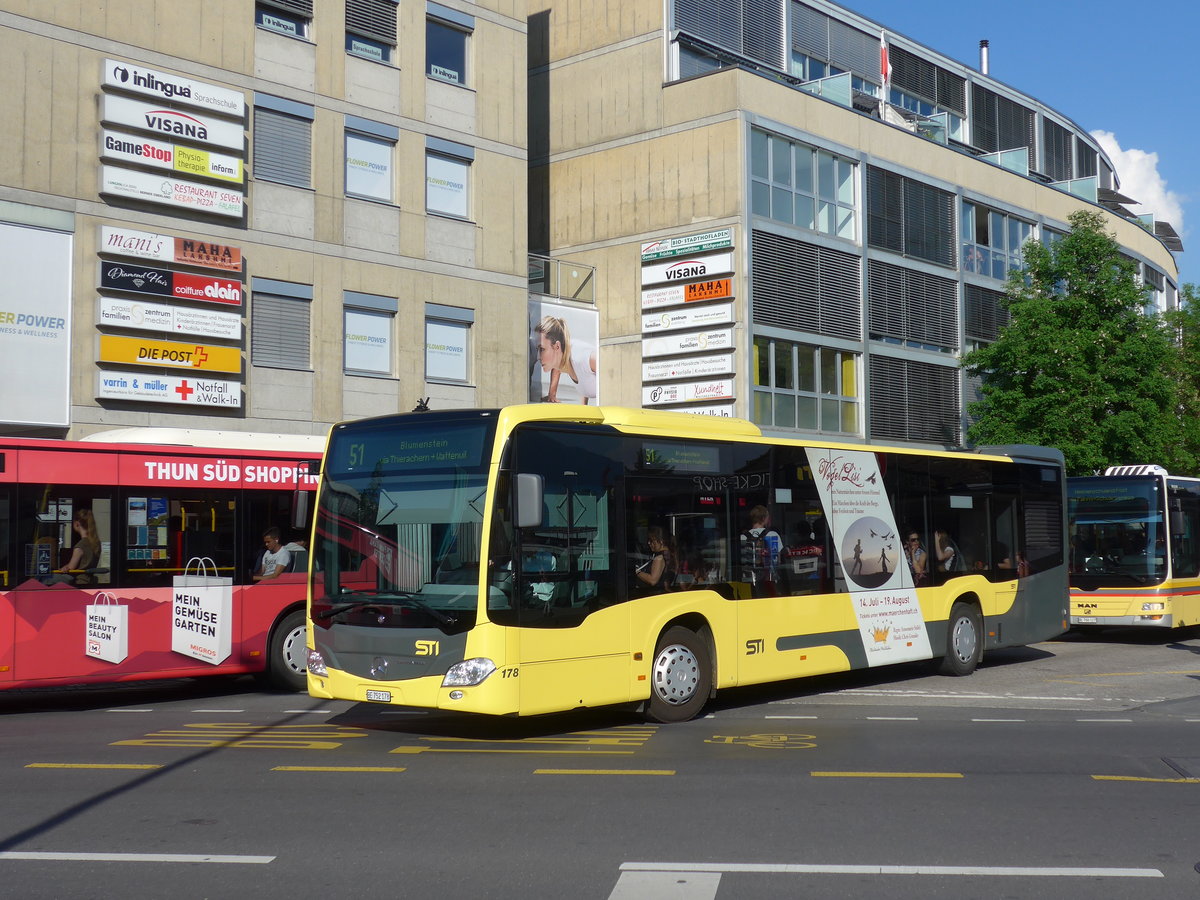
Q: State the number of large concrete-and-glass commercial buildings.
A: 2